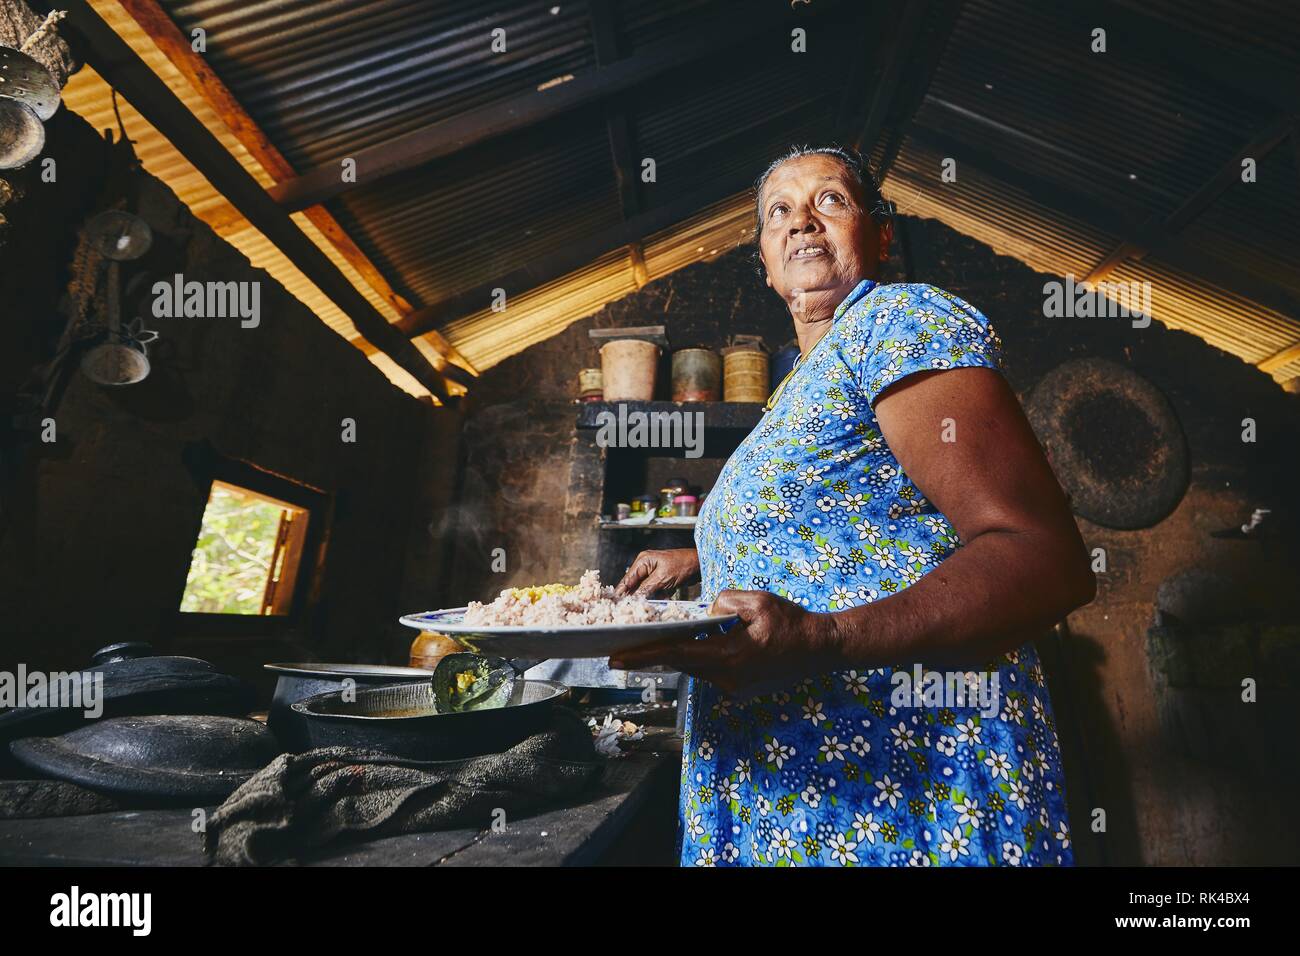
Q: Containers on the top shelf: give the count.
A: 5